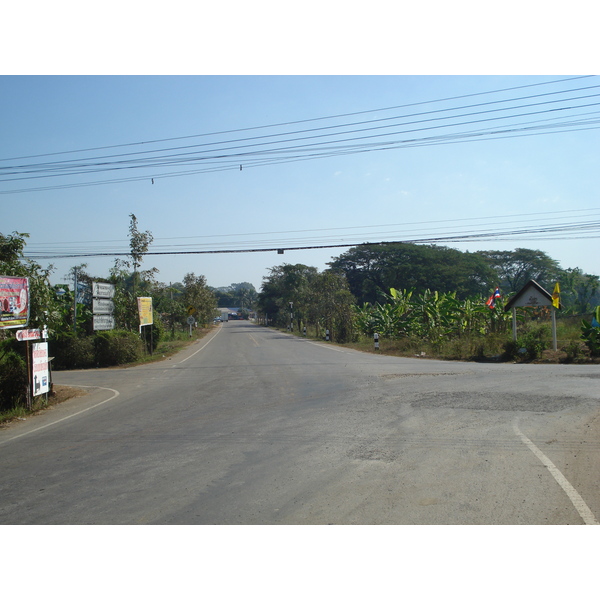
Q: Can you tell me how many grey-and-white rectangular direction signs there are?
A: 3